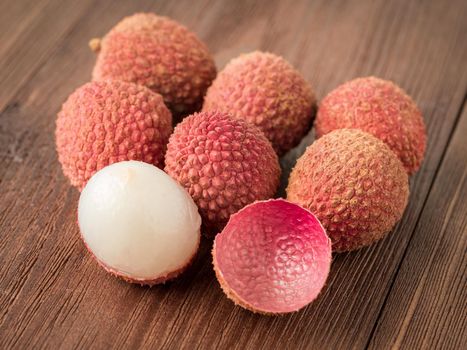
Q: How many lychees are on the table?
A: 7